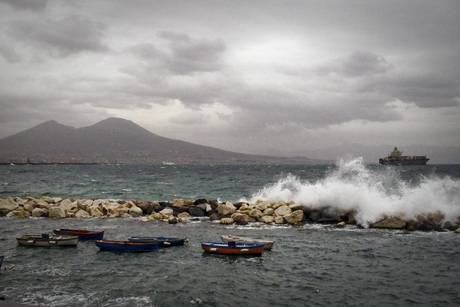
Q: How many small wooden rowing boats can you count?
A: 6